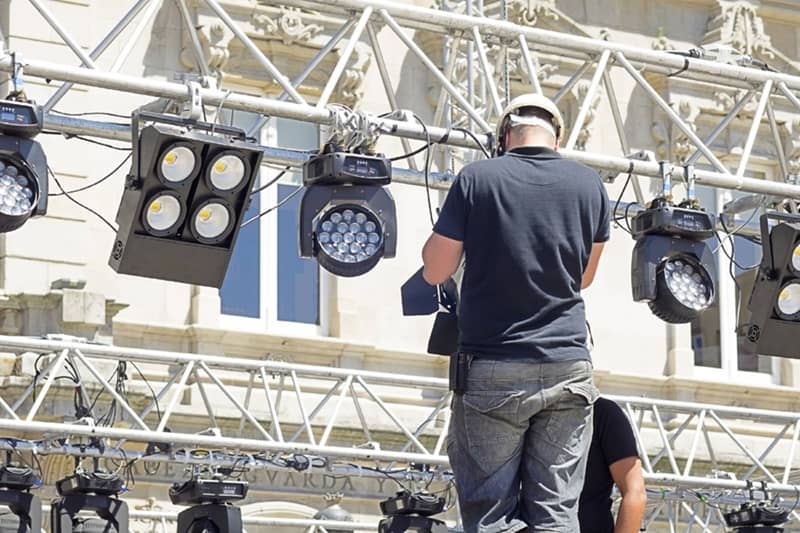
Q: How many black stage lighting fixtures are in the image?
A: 11